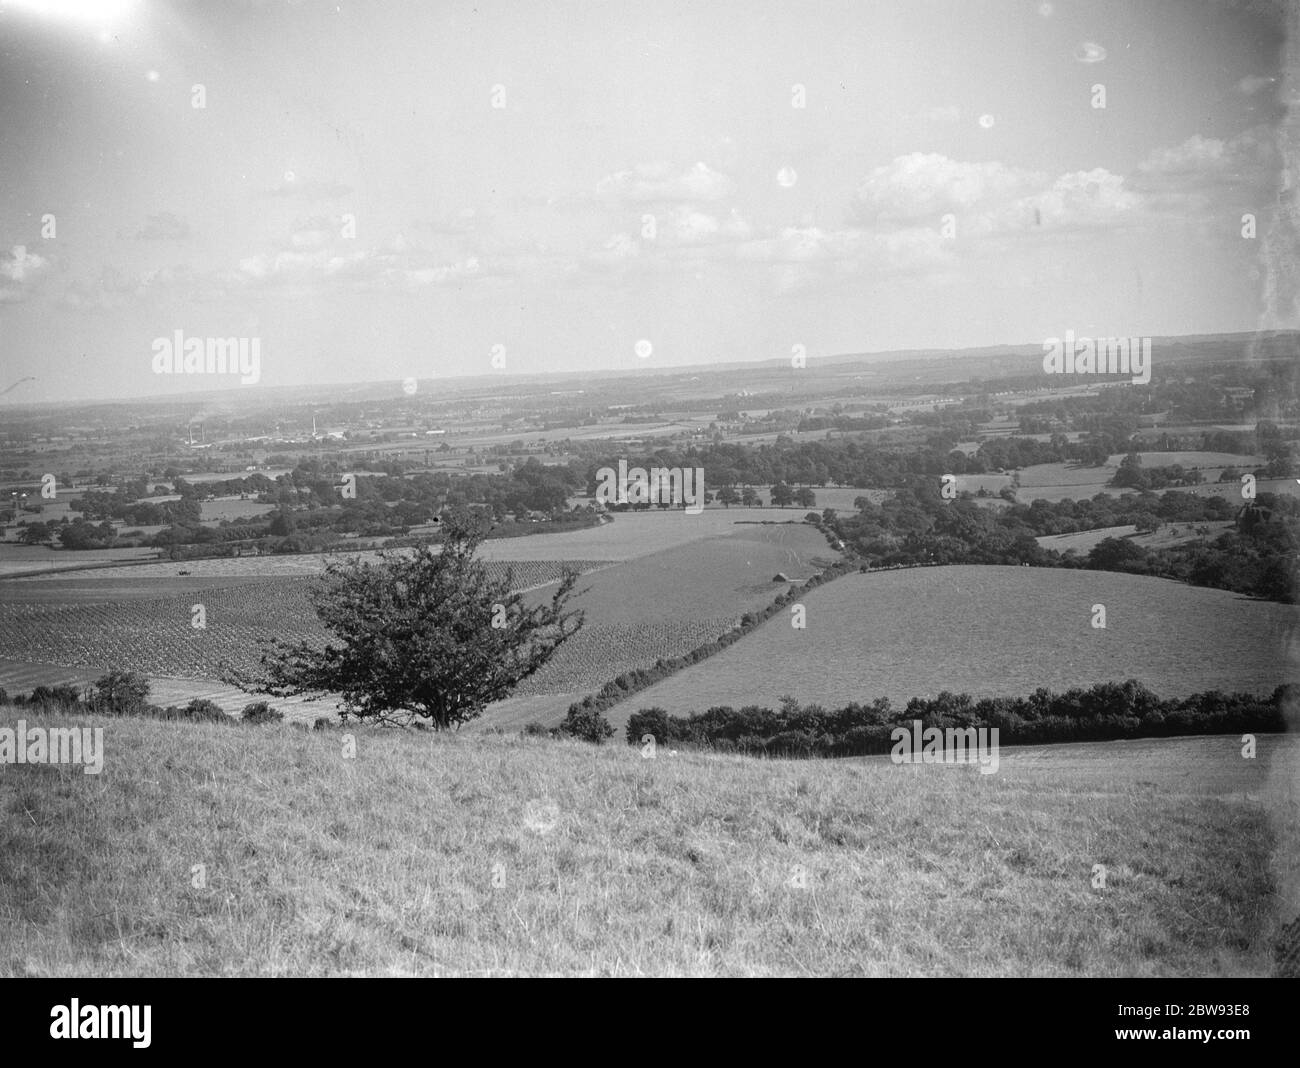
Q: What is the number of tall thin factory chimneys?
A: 3